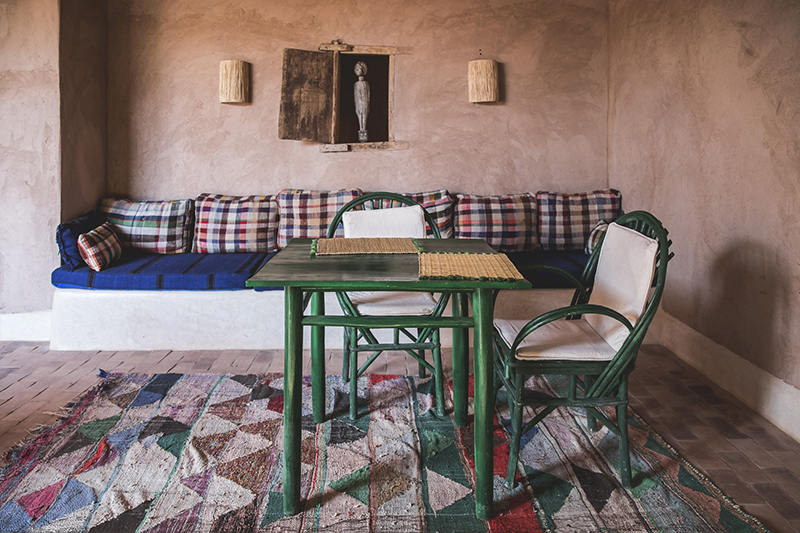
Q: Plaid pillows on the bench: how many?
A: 8